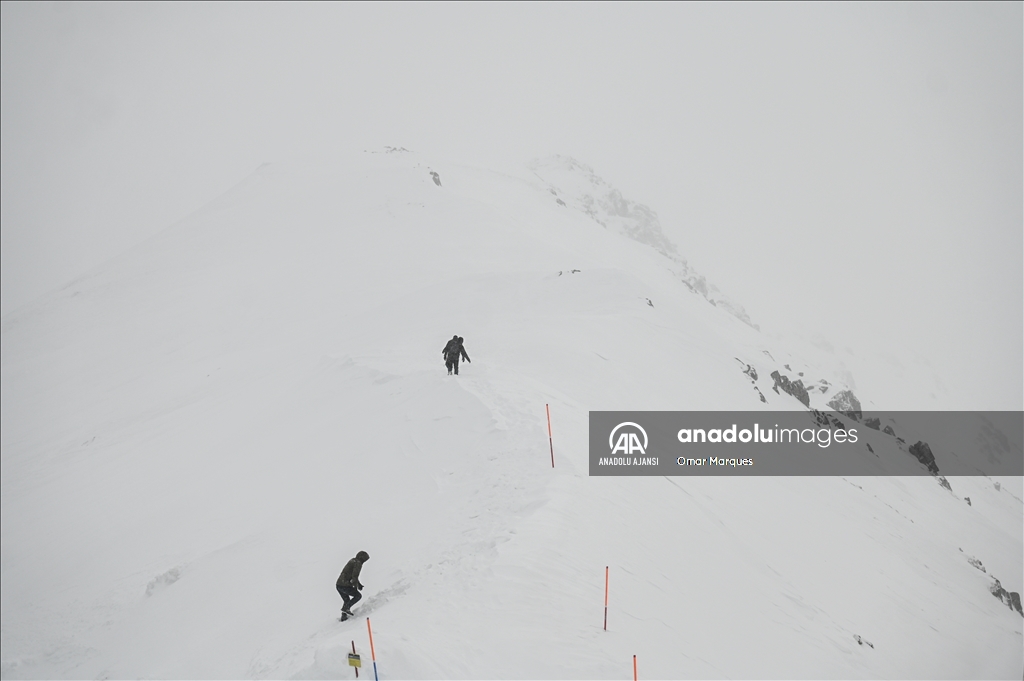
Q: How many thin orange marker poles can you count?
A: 4